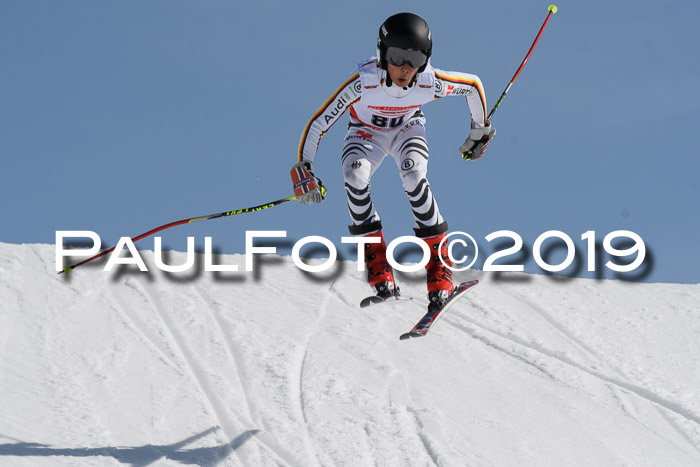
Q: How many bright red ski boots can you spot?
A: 2